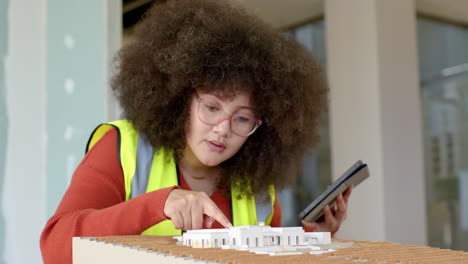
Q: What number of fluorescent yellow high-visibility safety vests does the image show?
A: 1